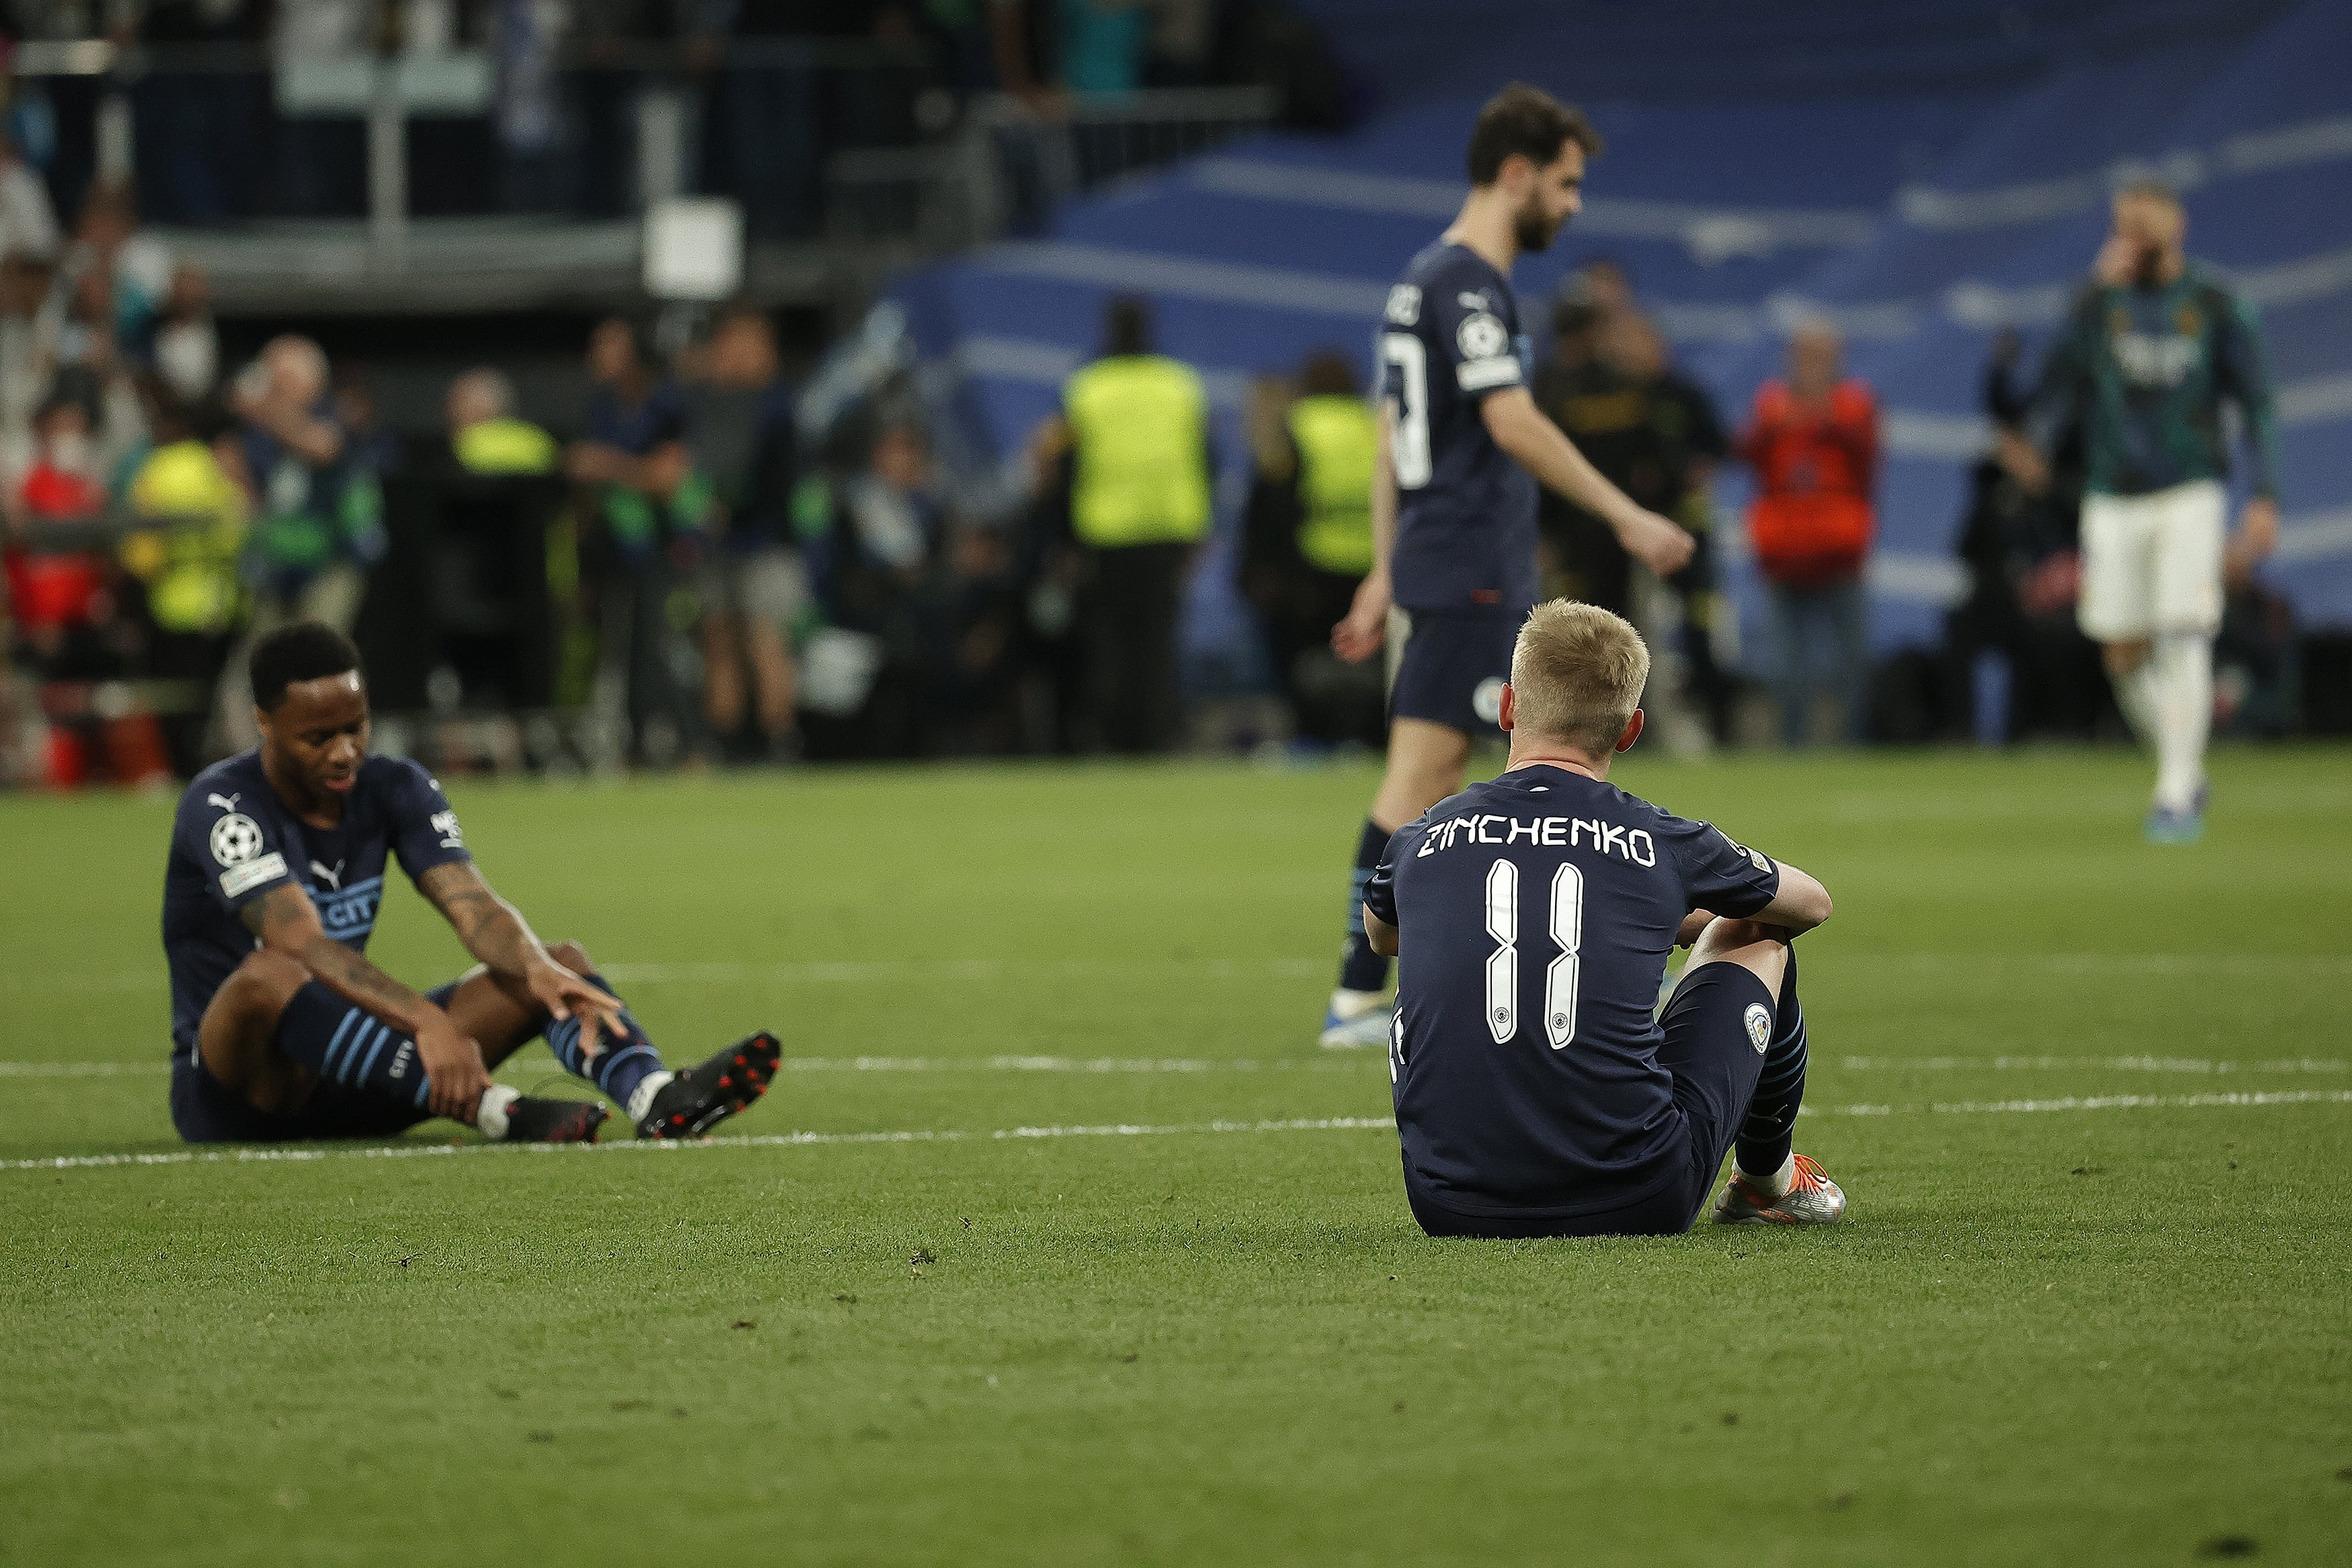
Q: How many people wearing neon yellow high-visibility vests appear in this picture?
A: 4